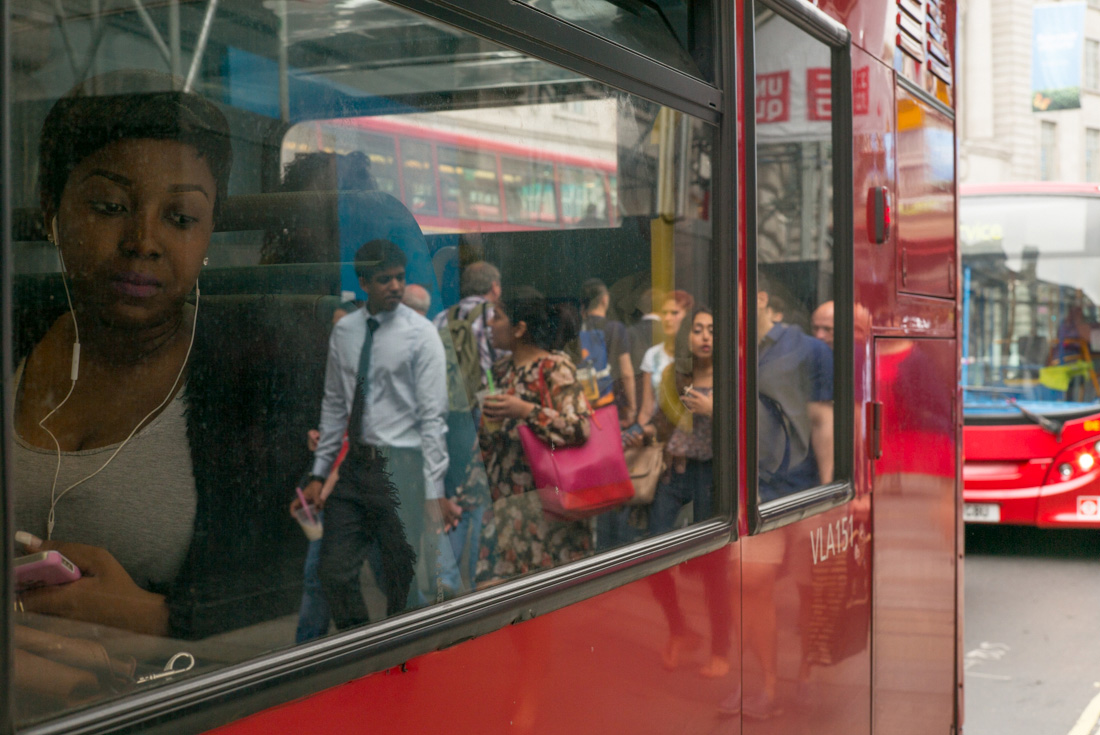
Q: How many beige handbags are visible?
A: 1